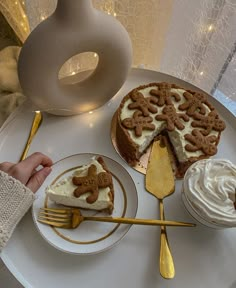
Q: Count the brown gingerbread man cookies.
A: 8